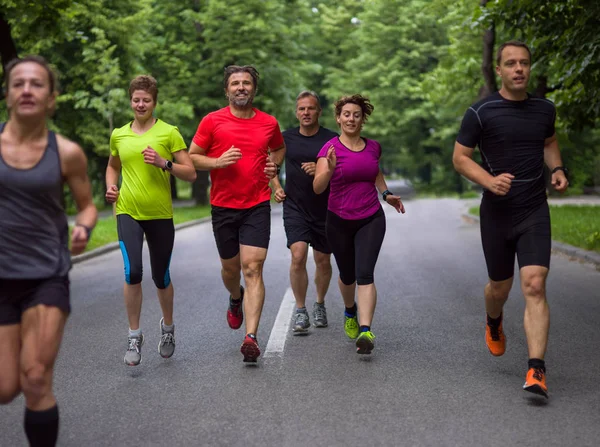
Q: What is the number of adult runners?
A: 6